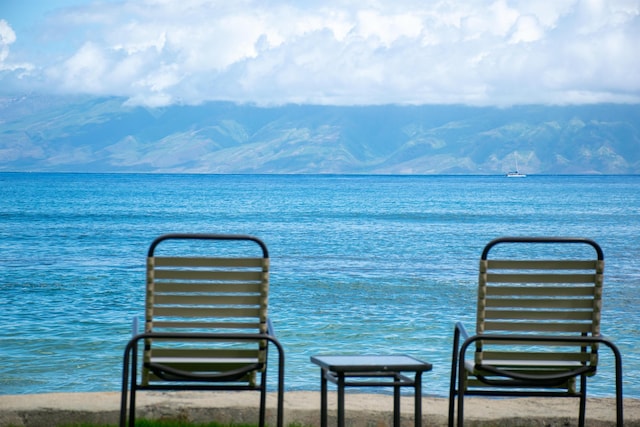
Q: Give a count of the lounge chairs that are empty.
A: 2